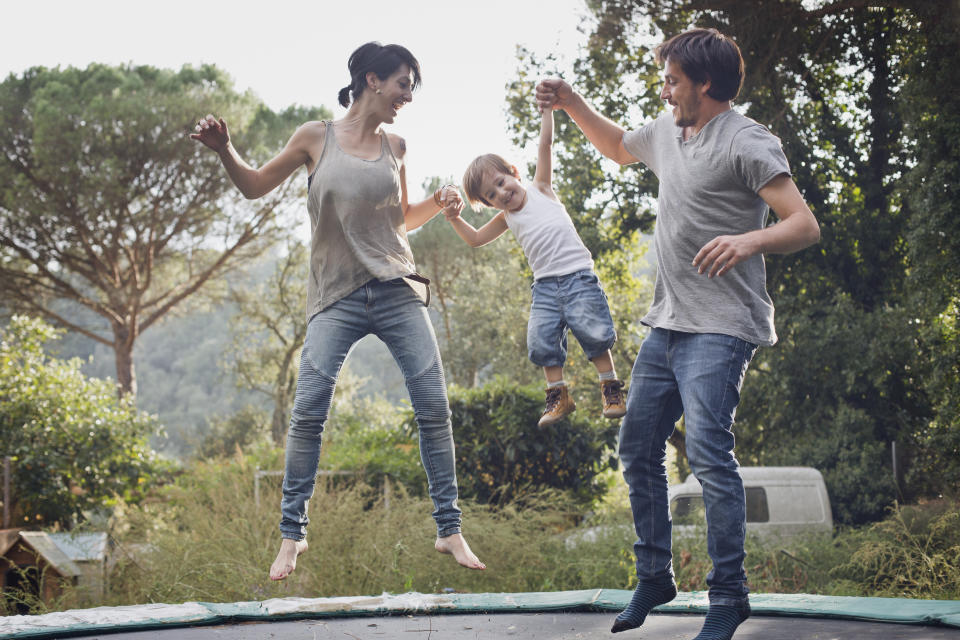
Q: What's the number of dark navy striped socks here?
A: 2